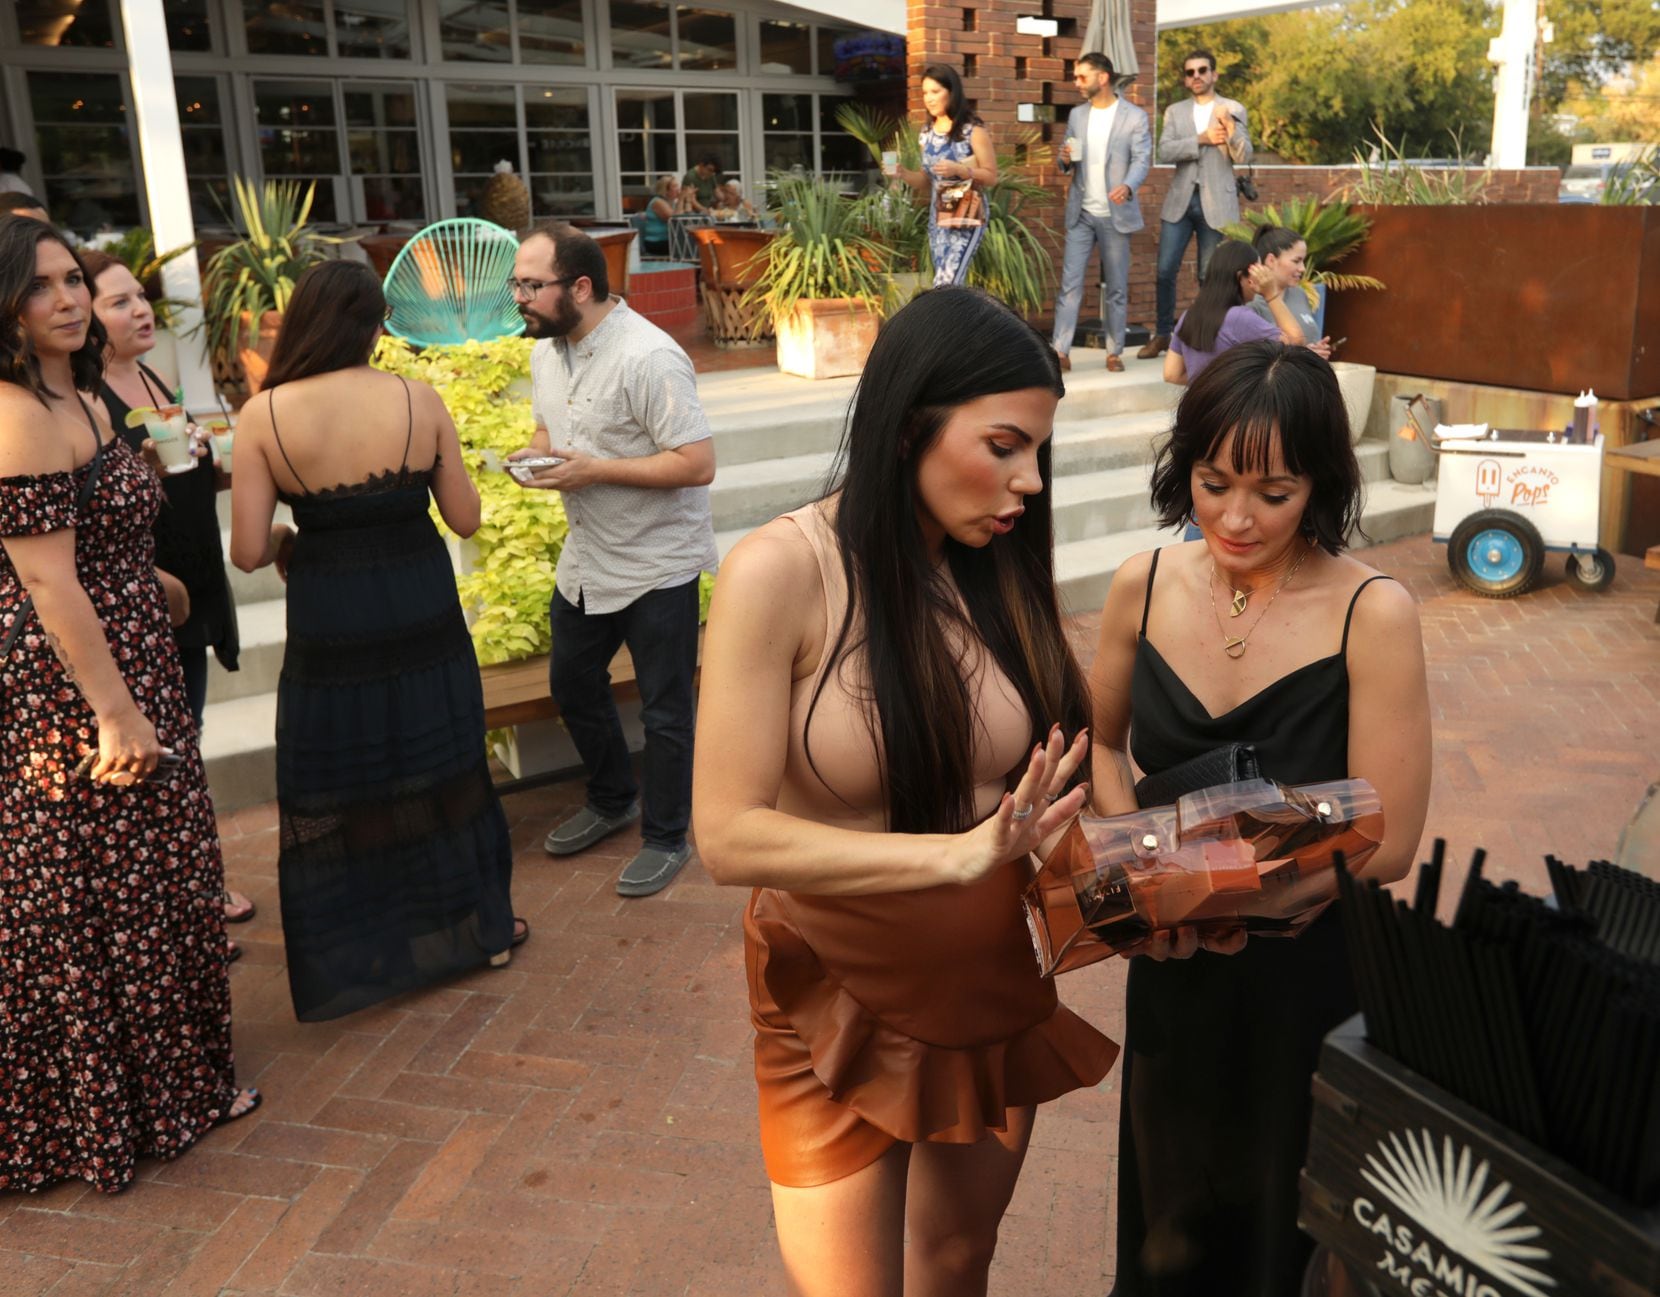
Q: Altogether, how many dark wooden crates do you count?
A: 1